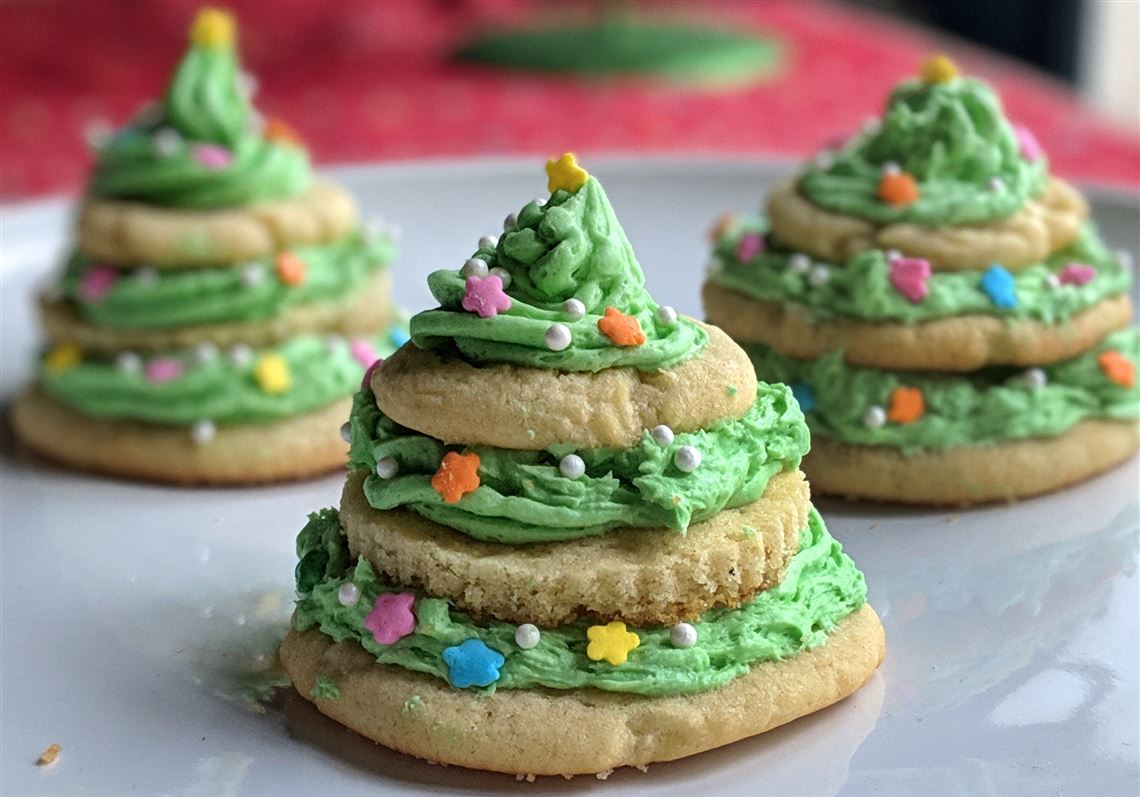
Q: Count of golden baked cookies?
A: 9